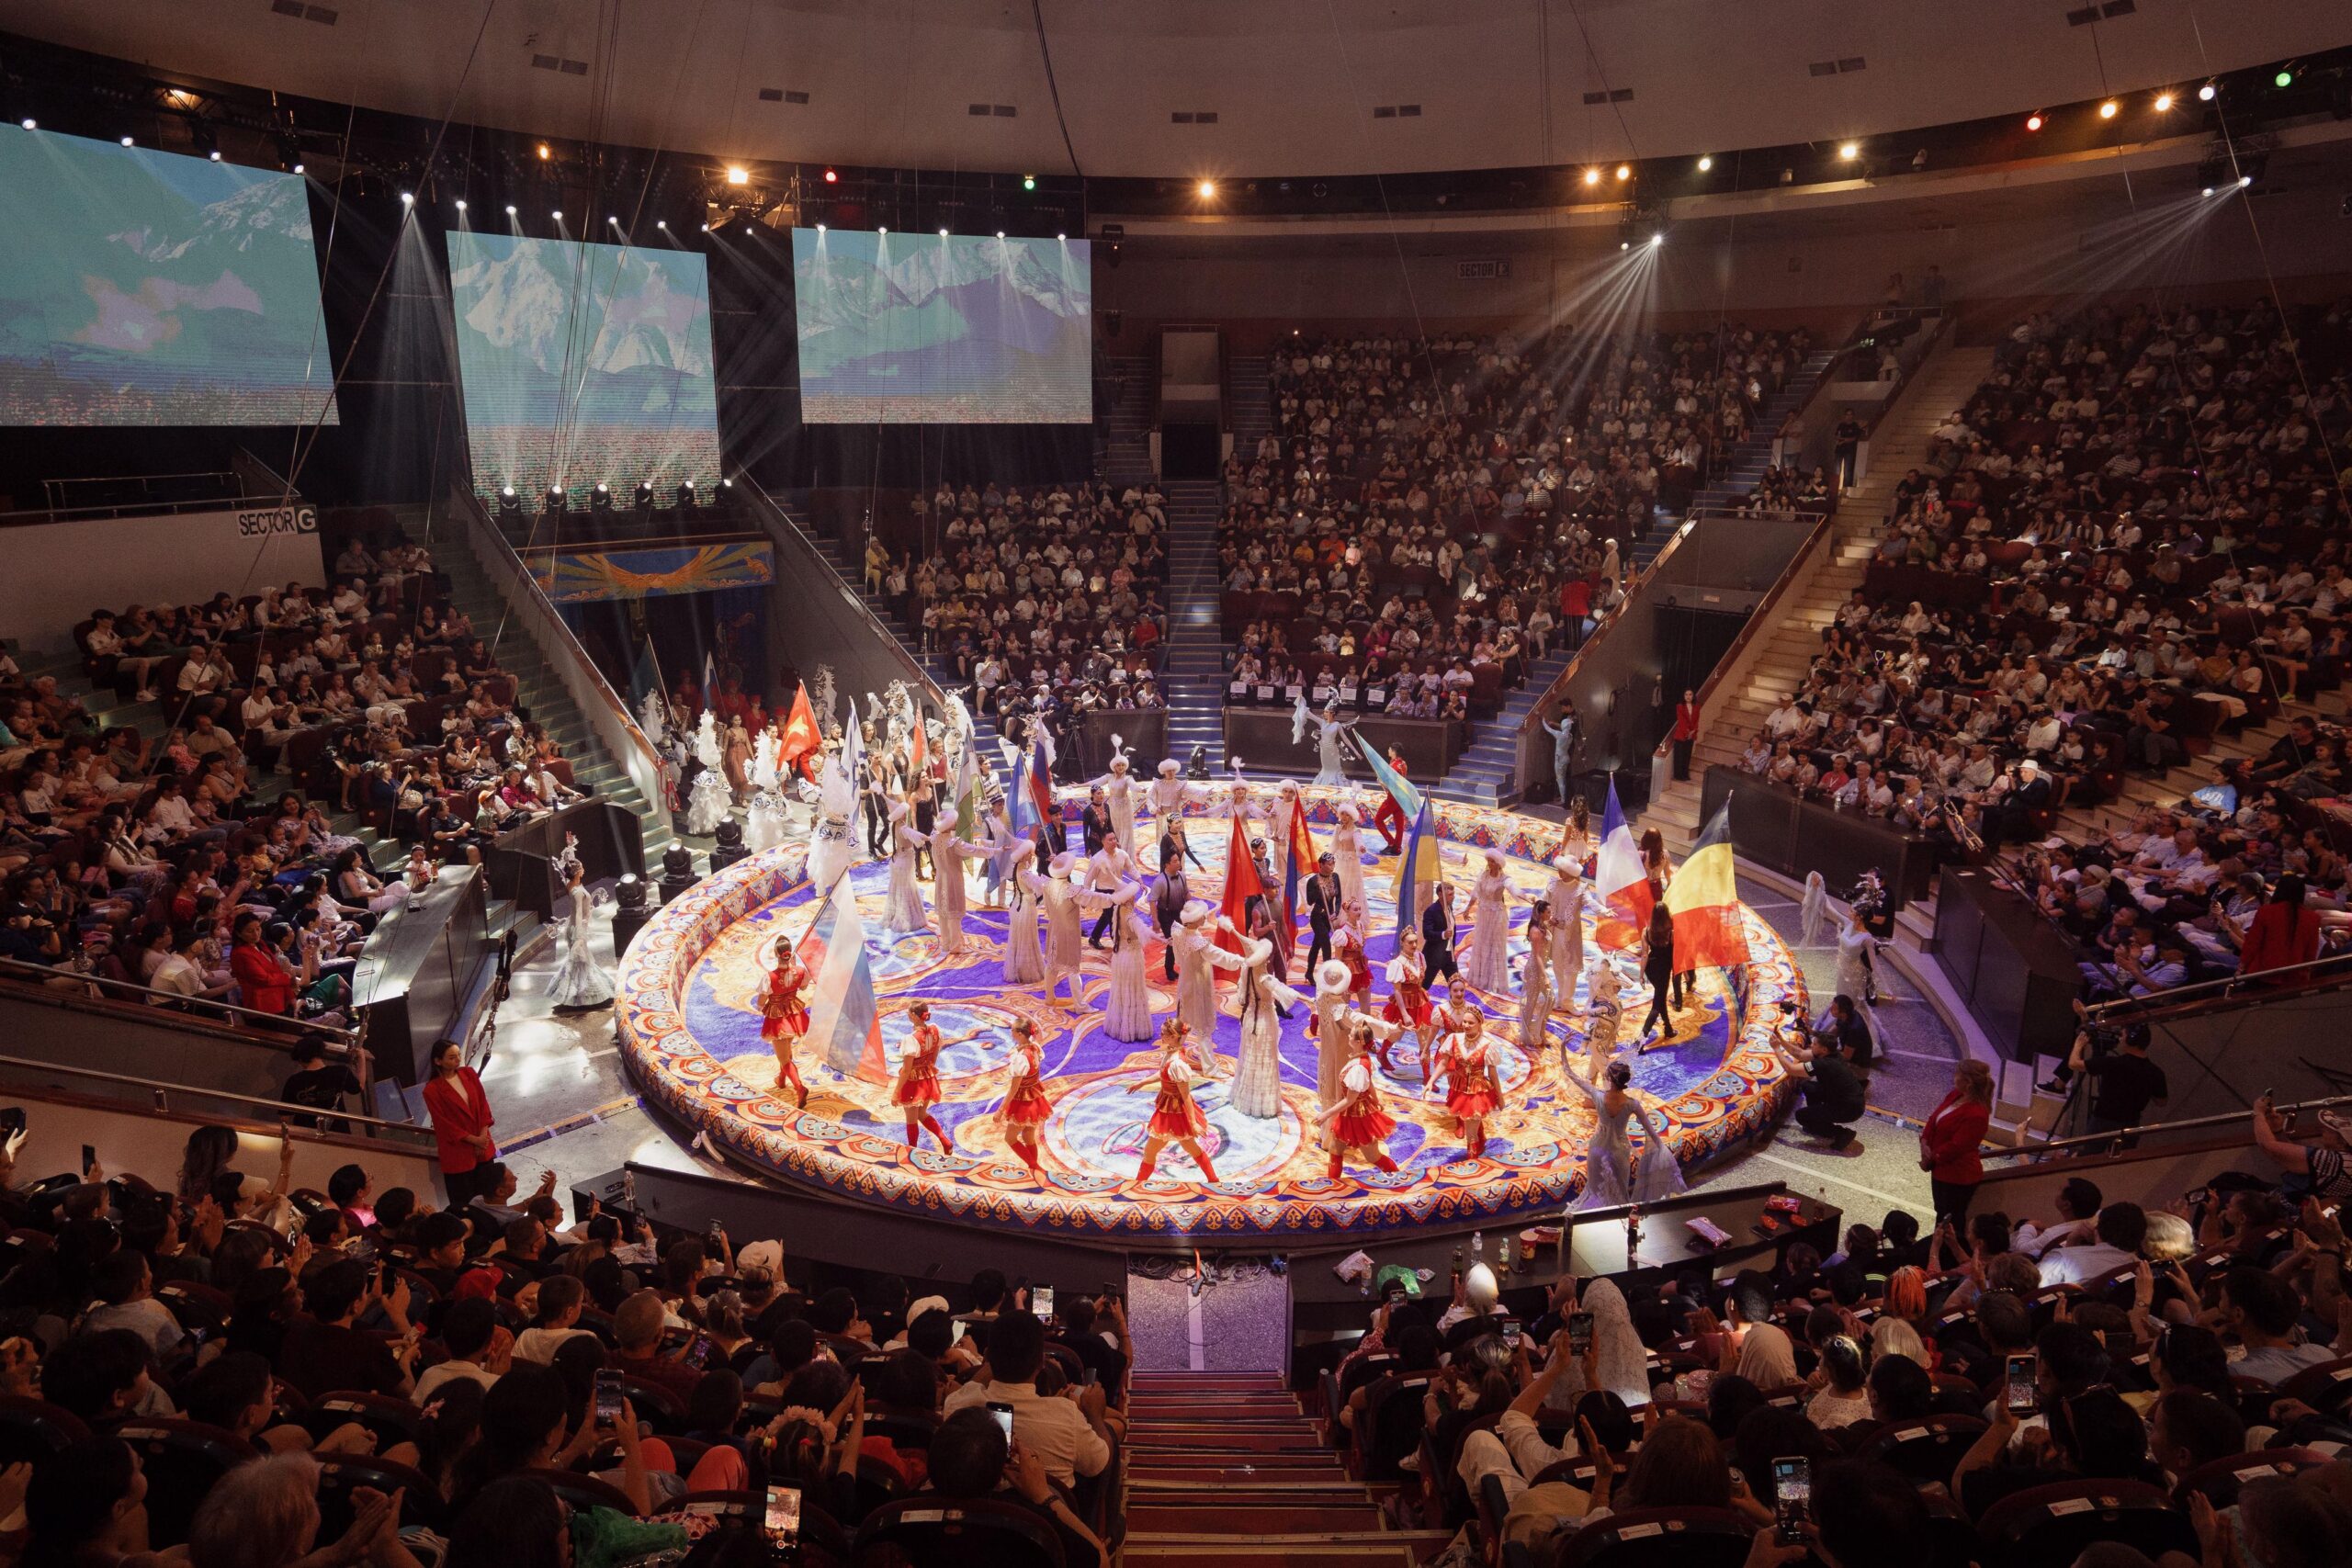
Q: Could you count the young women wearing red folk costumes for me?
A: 9